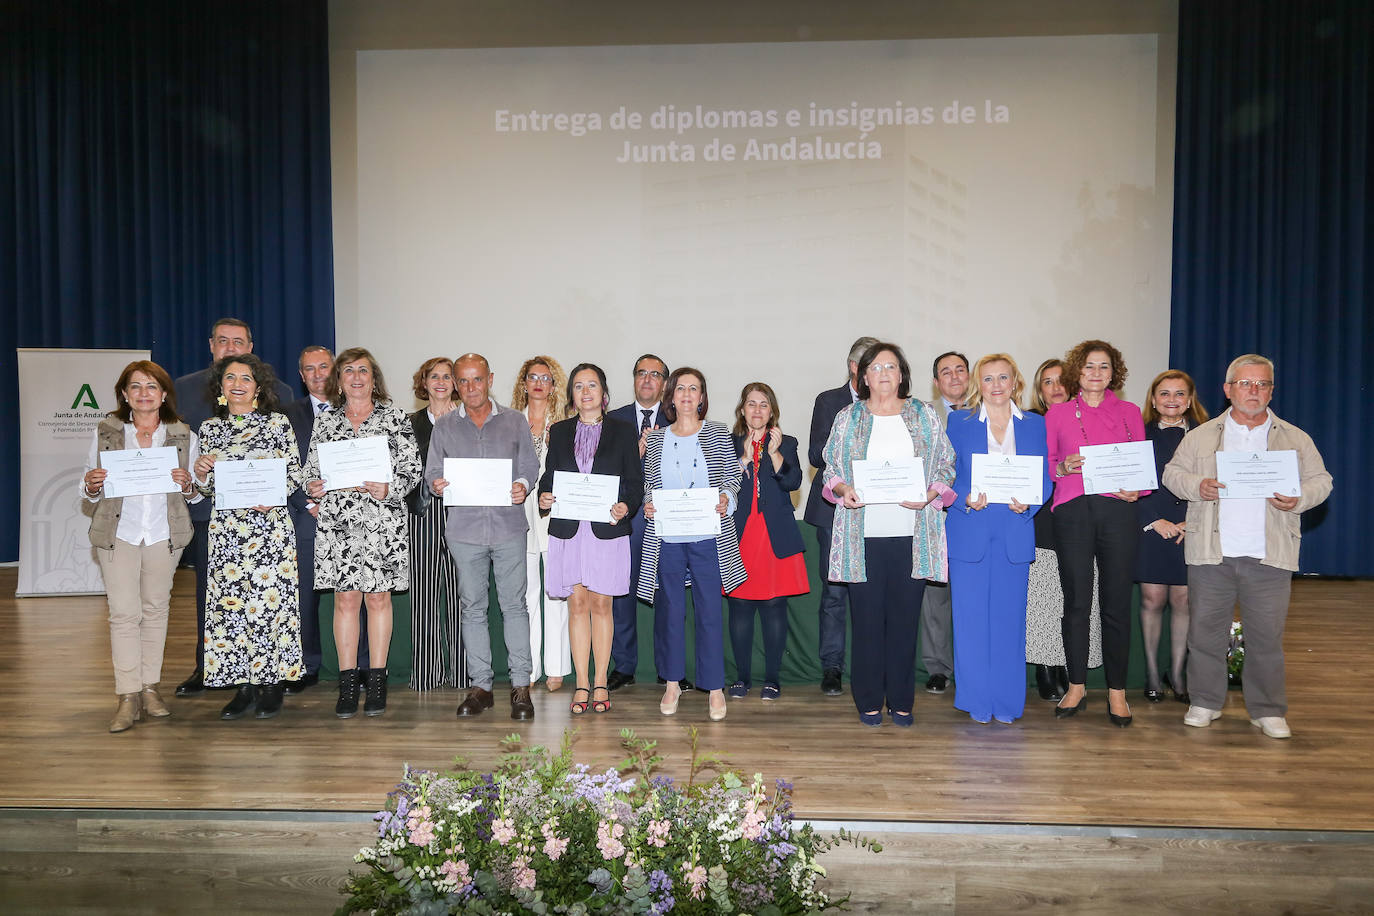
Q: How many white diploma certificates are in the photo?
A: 10